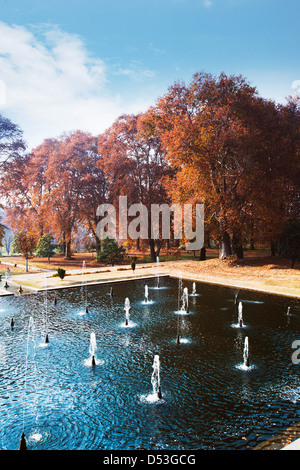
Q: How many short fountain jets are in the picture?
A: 8